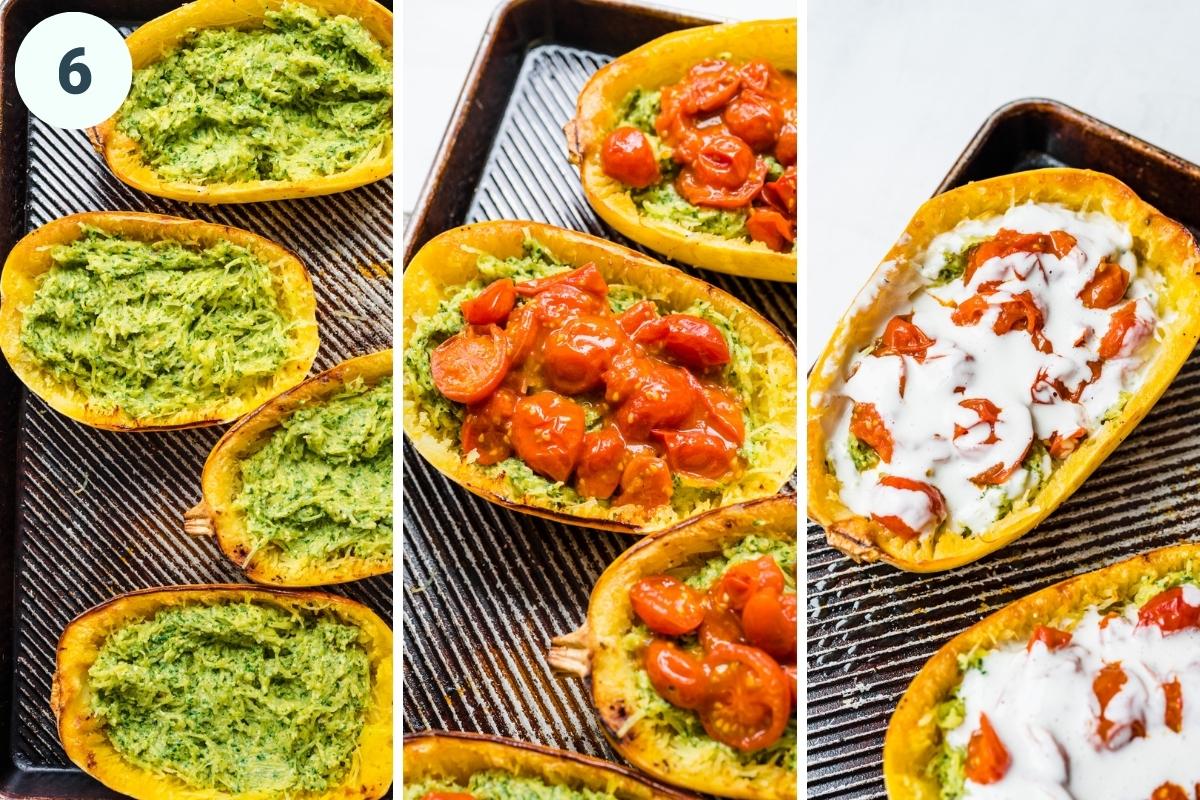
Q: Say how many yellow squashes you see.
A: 10